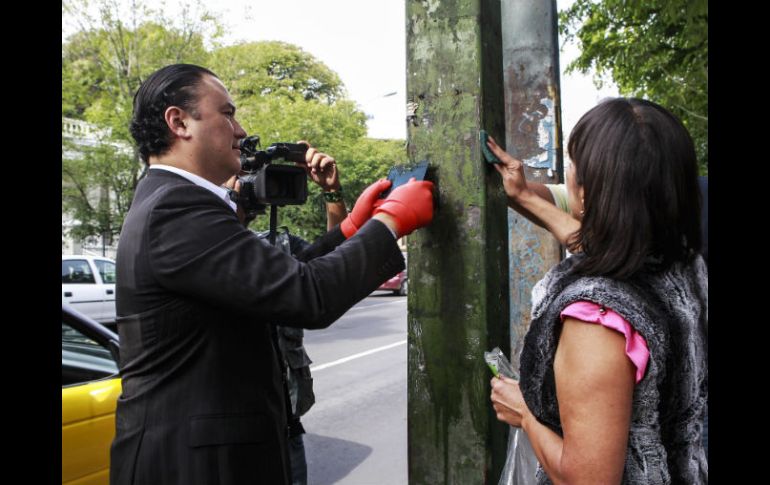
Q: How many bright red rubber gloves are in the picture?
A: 2